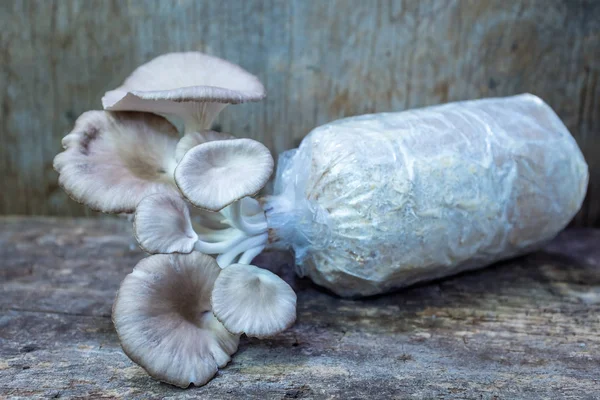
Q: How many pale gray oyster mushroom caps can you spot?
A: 7